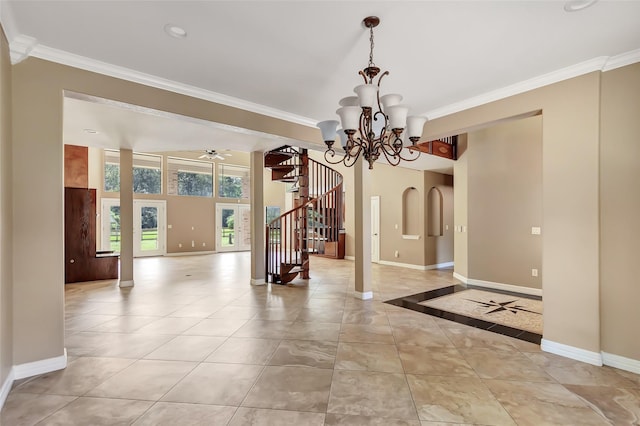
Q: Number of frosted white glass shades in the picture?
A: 9